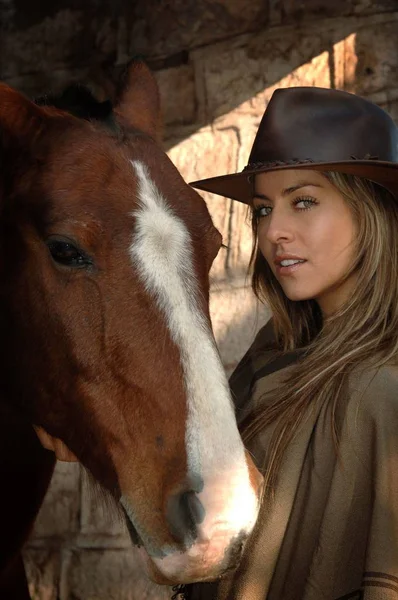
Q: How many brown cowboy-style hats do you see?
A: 1